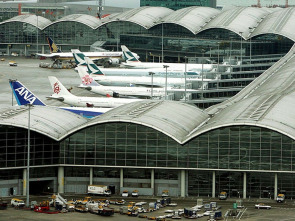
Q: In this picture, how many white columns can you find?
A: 9